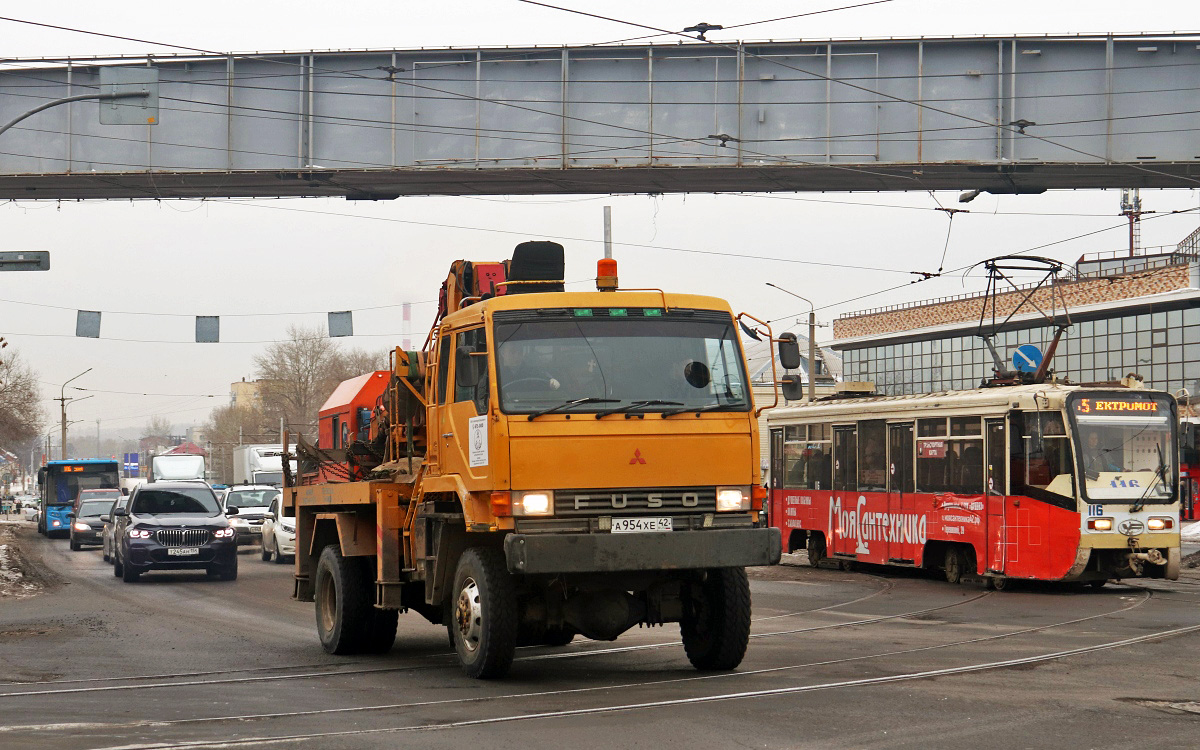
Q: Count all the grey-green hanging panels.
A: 3